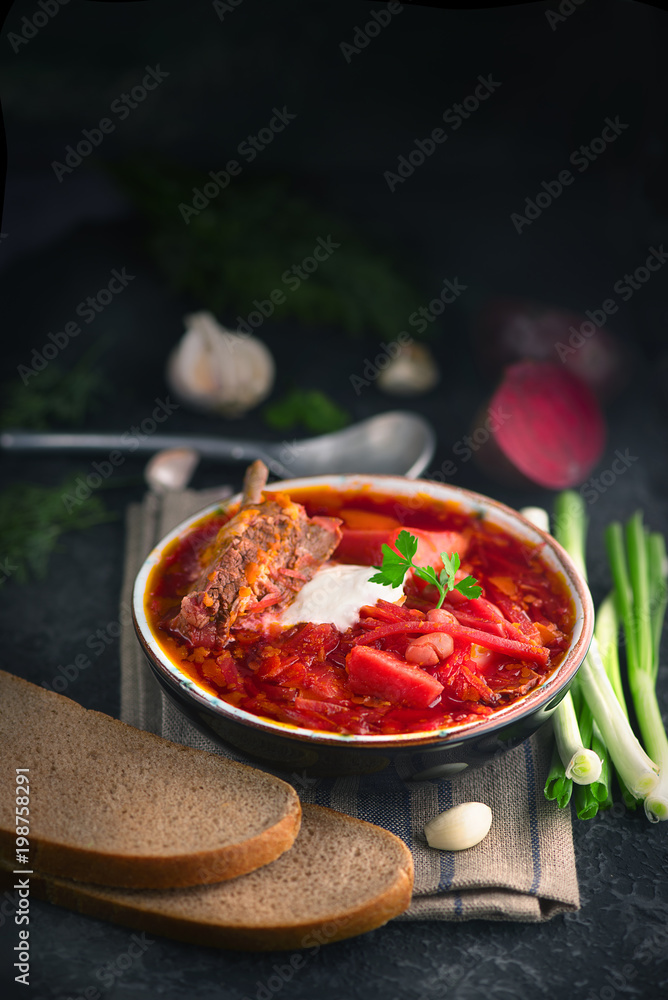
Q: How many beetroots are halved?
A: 1